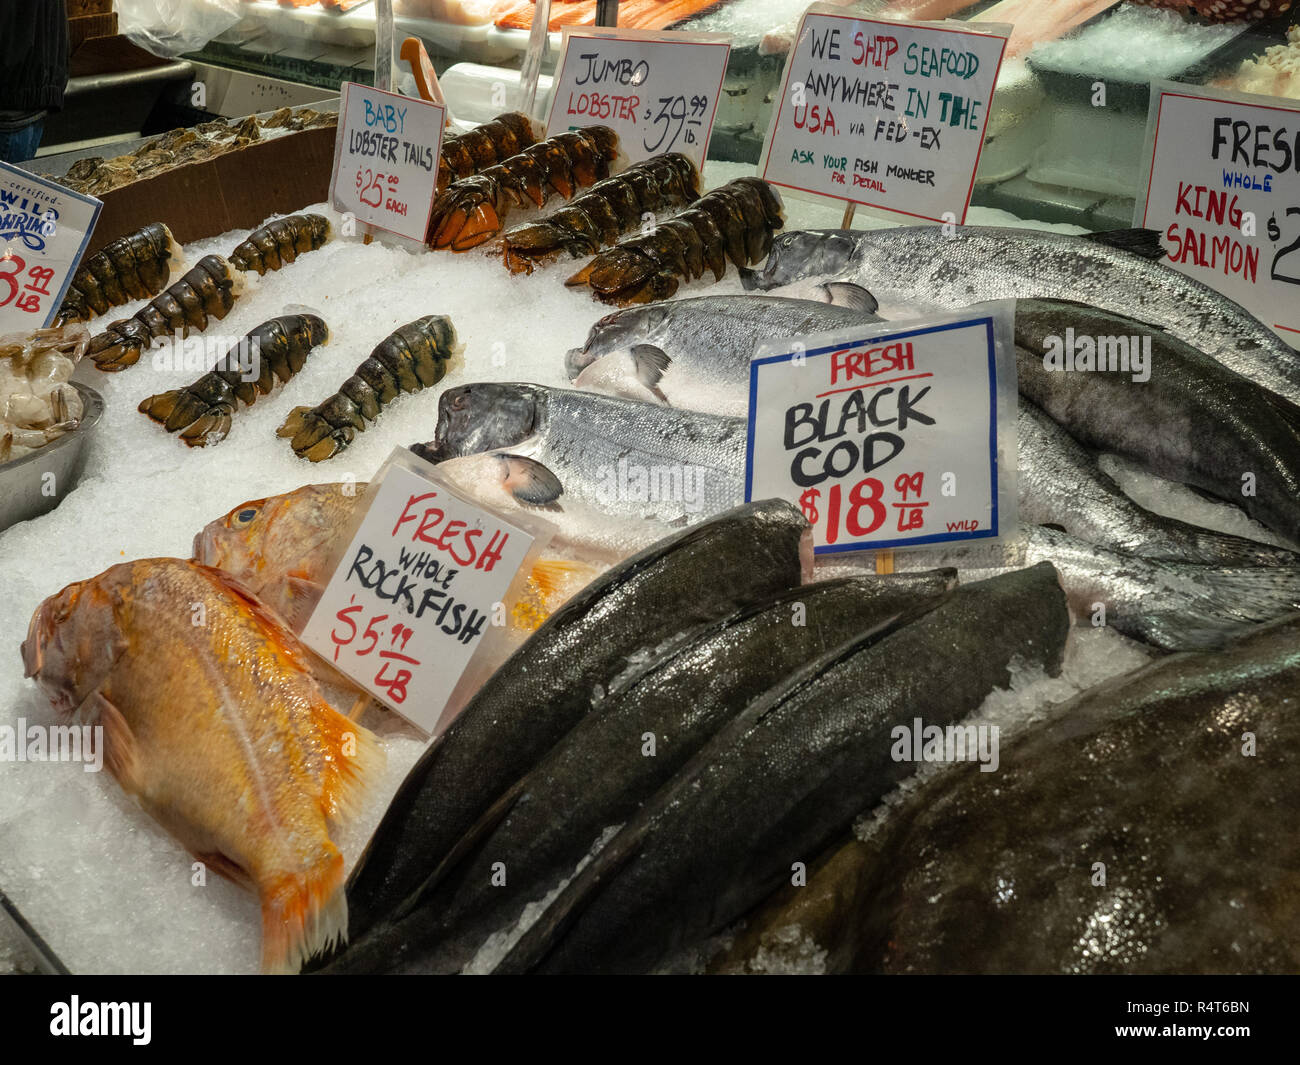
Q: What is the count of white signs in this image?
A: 7